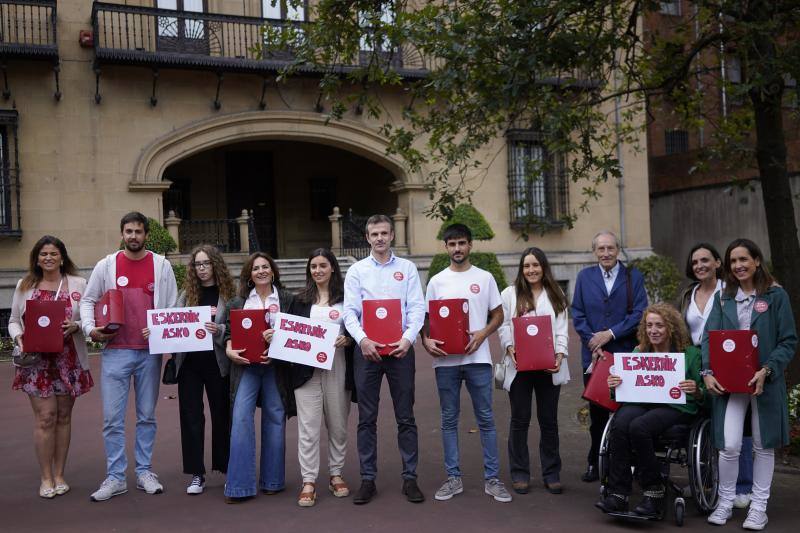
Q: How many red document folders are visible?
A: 8